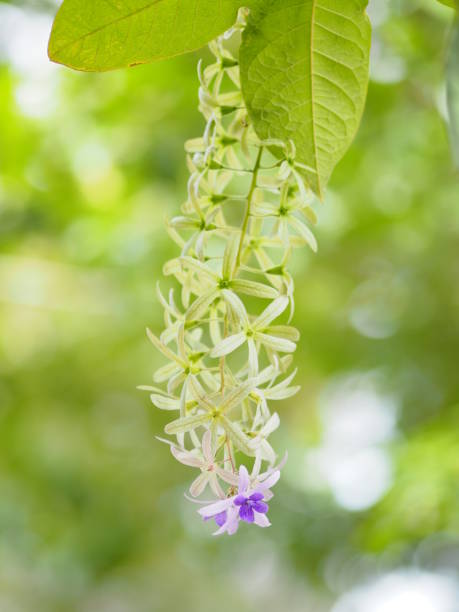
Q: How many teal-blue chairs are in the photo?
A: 0